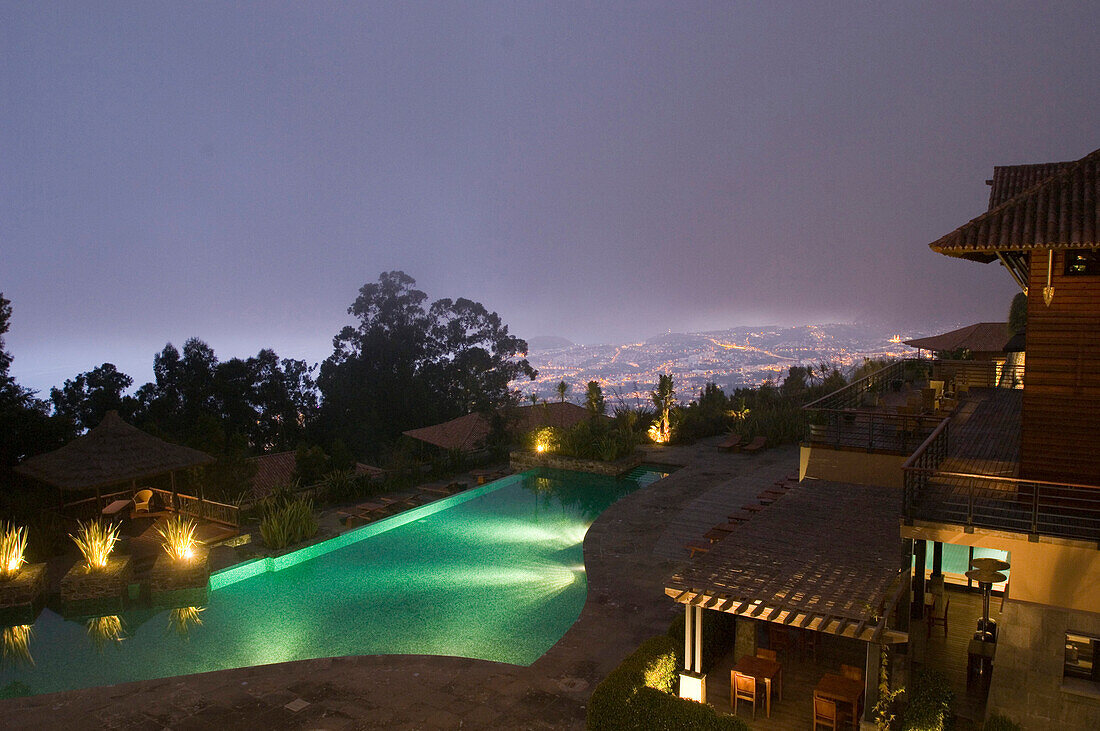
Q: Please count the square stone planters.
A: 3